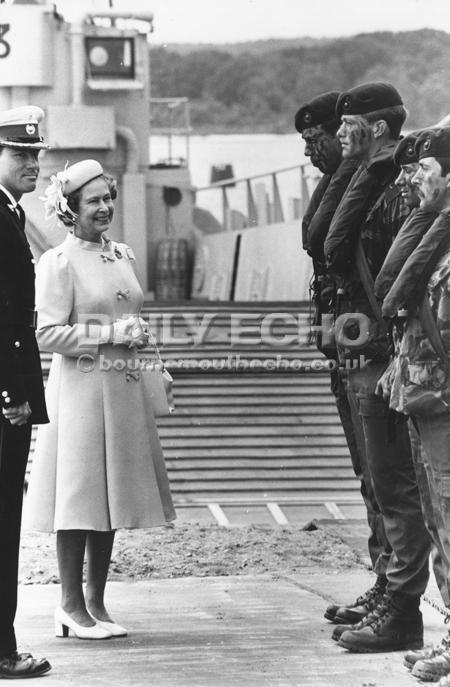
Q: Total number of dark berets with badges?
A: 4